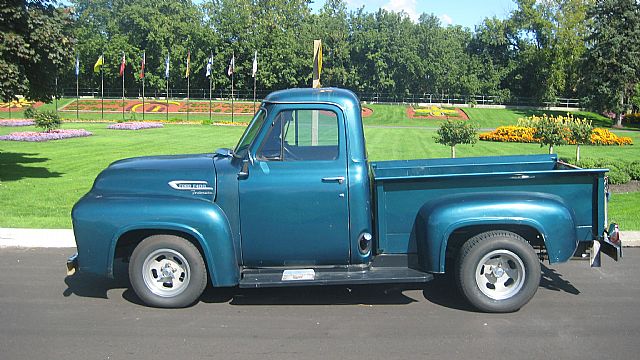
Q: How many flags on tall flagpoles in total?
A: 9